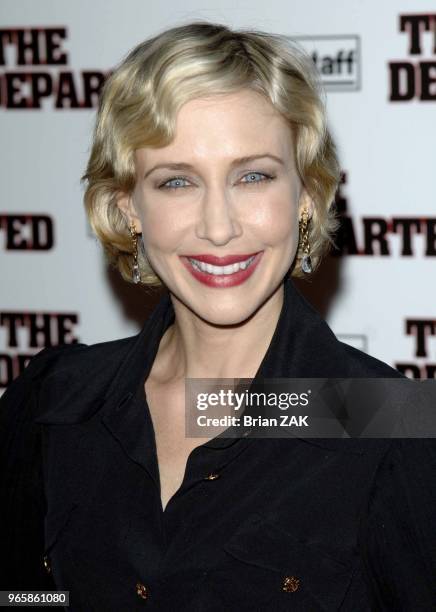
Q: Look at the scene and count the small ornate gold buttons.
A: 4